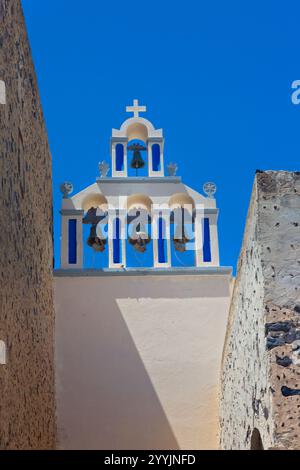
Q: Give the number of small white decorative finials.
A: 4